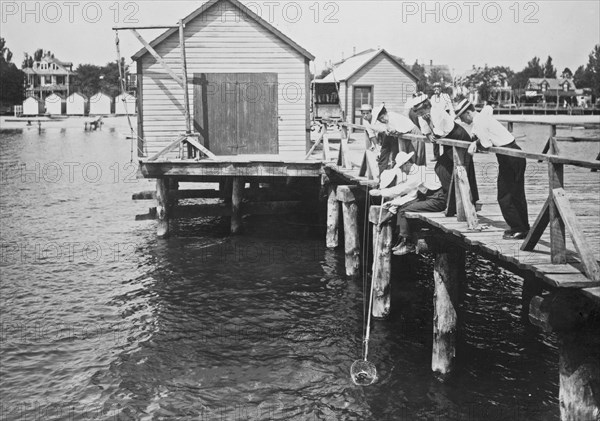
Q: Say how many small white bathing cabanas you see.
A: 5